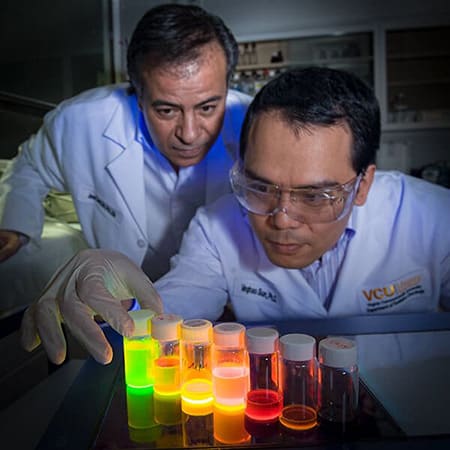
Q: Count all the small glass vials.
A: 7